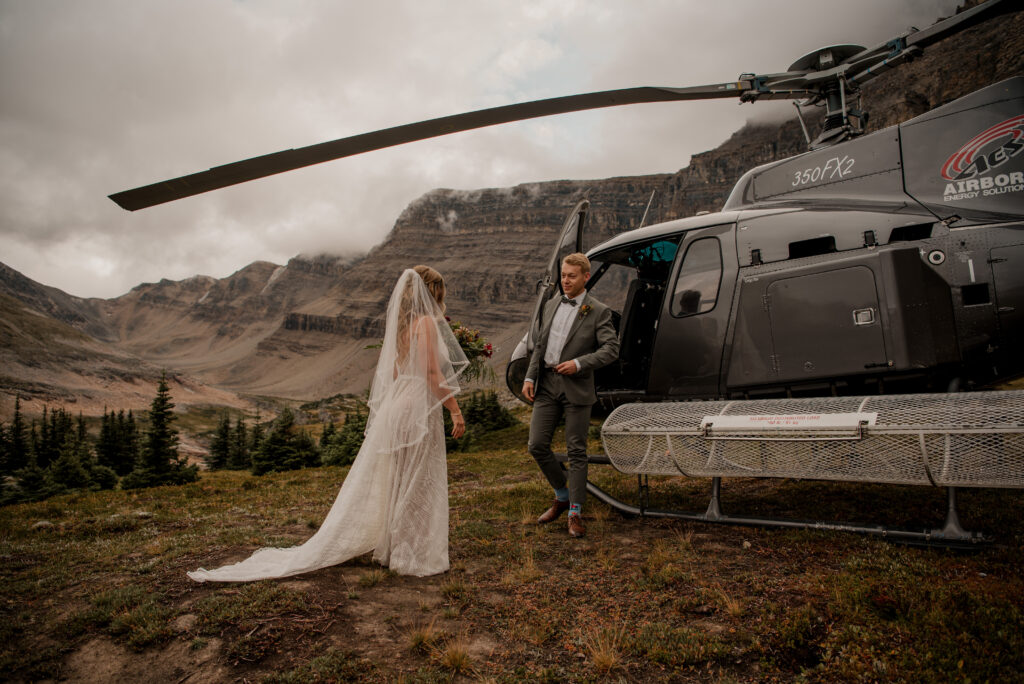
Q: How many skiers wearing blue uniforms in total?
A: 0